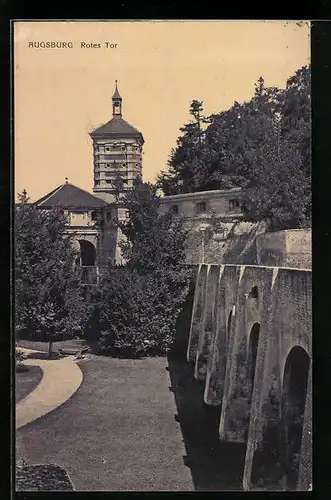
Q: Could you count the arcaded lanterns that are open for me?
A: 1